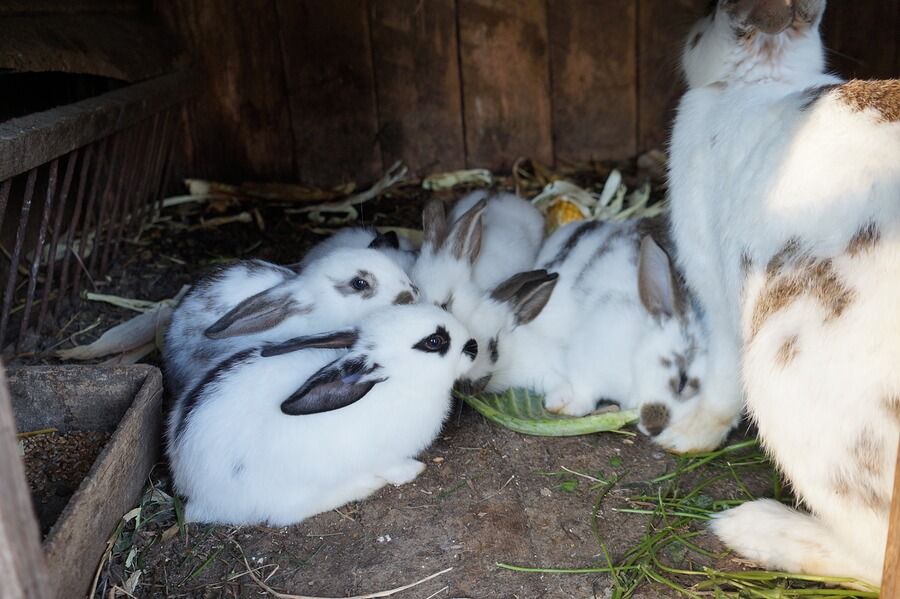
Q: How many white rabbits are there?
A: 7